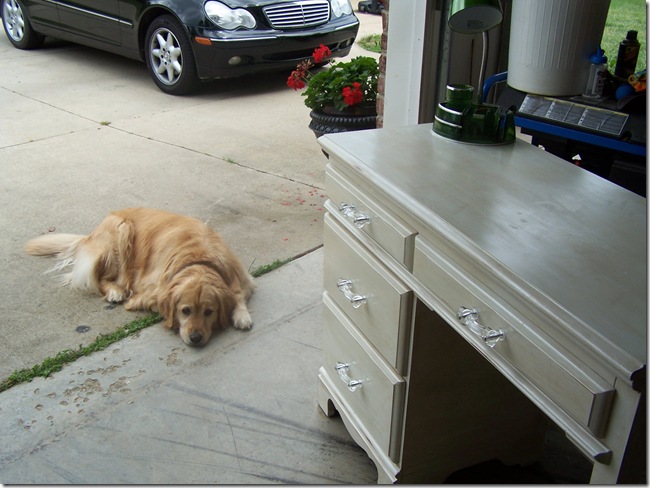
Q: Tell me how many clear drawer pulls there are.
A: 4